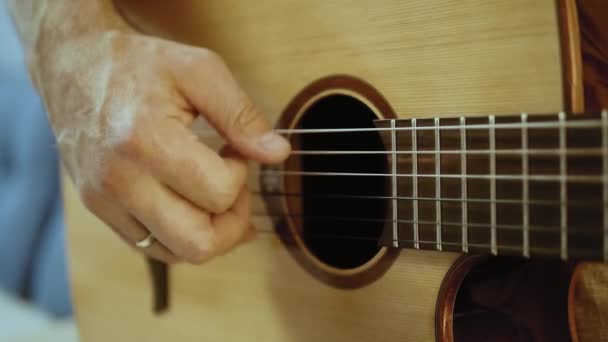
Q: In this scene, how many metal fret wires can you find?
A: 8